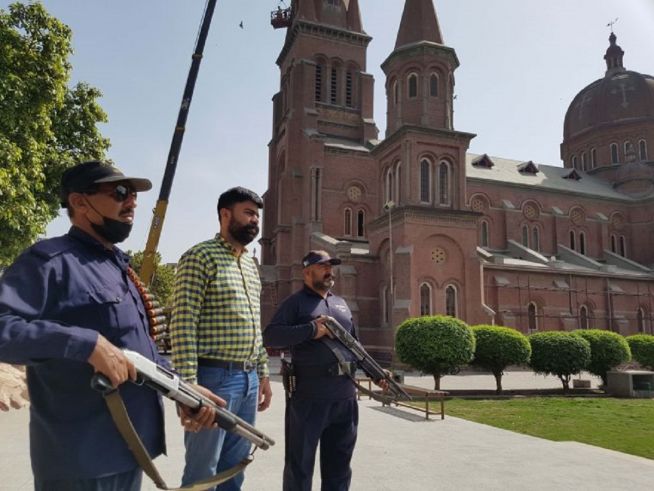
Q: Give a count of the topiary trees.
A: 5